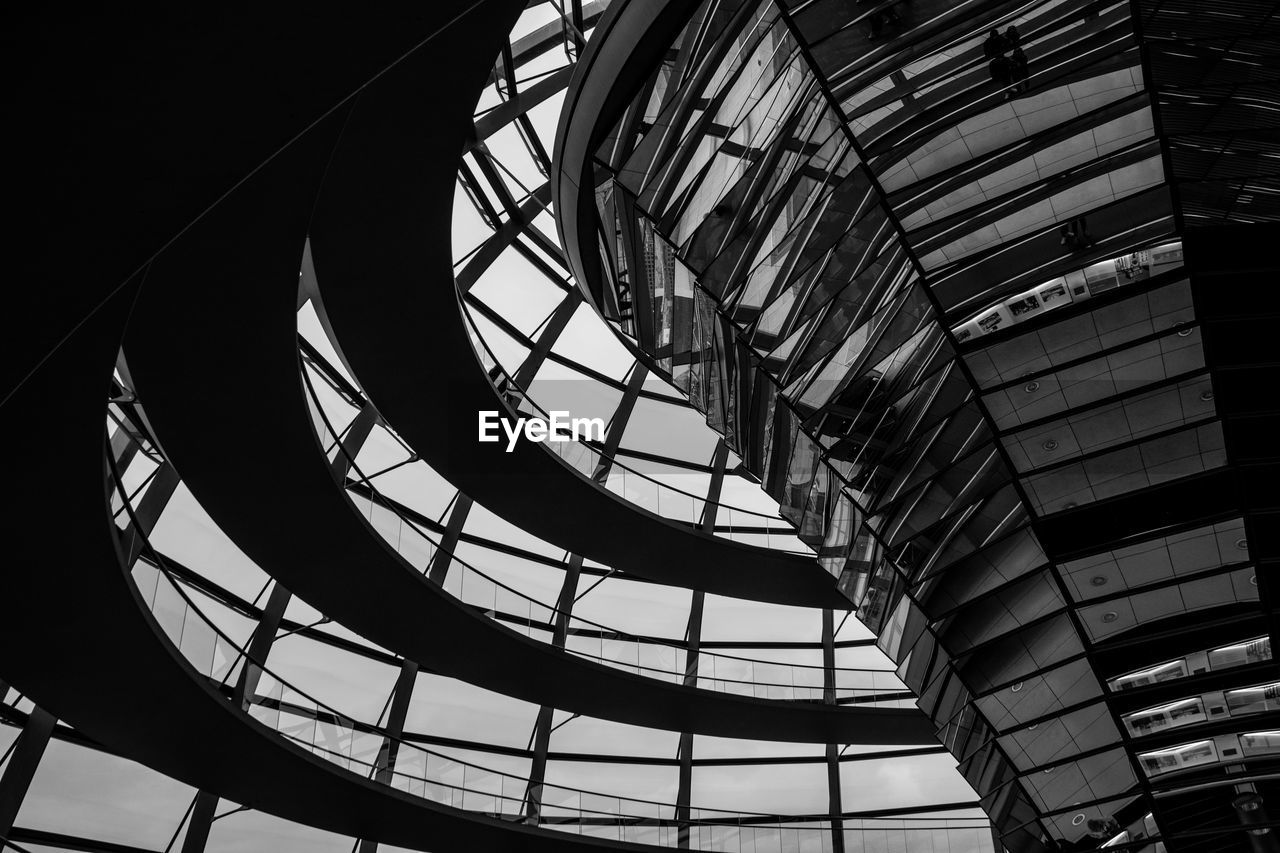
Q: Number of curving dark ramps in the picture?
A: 3